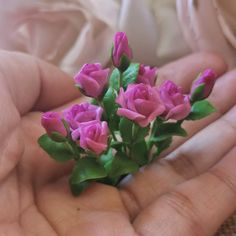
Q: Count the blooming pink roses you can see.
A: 6